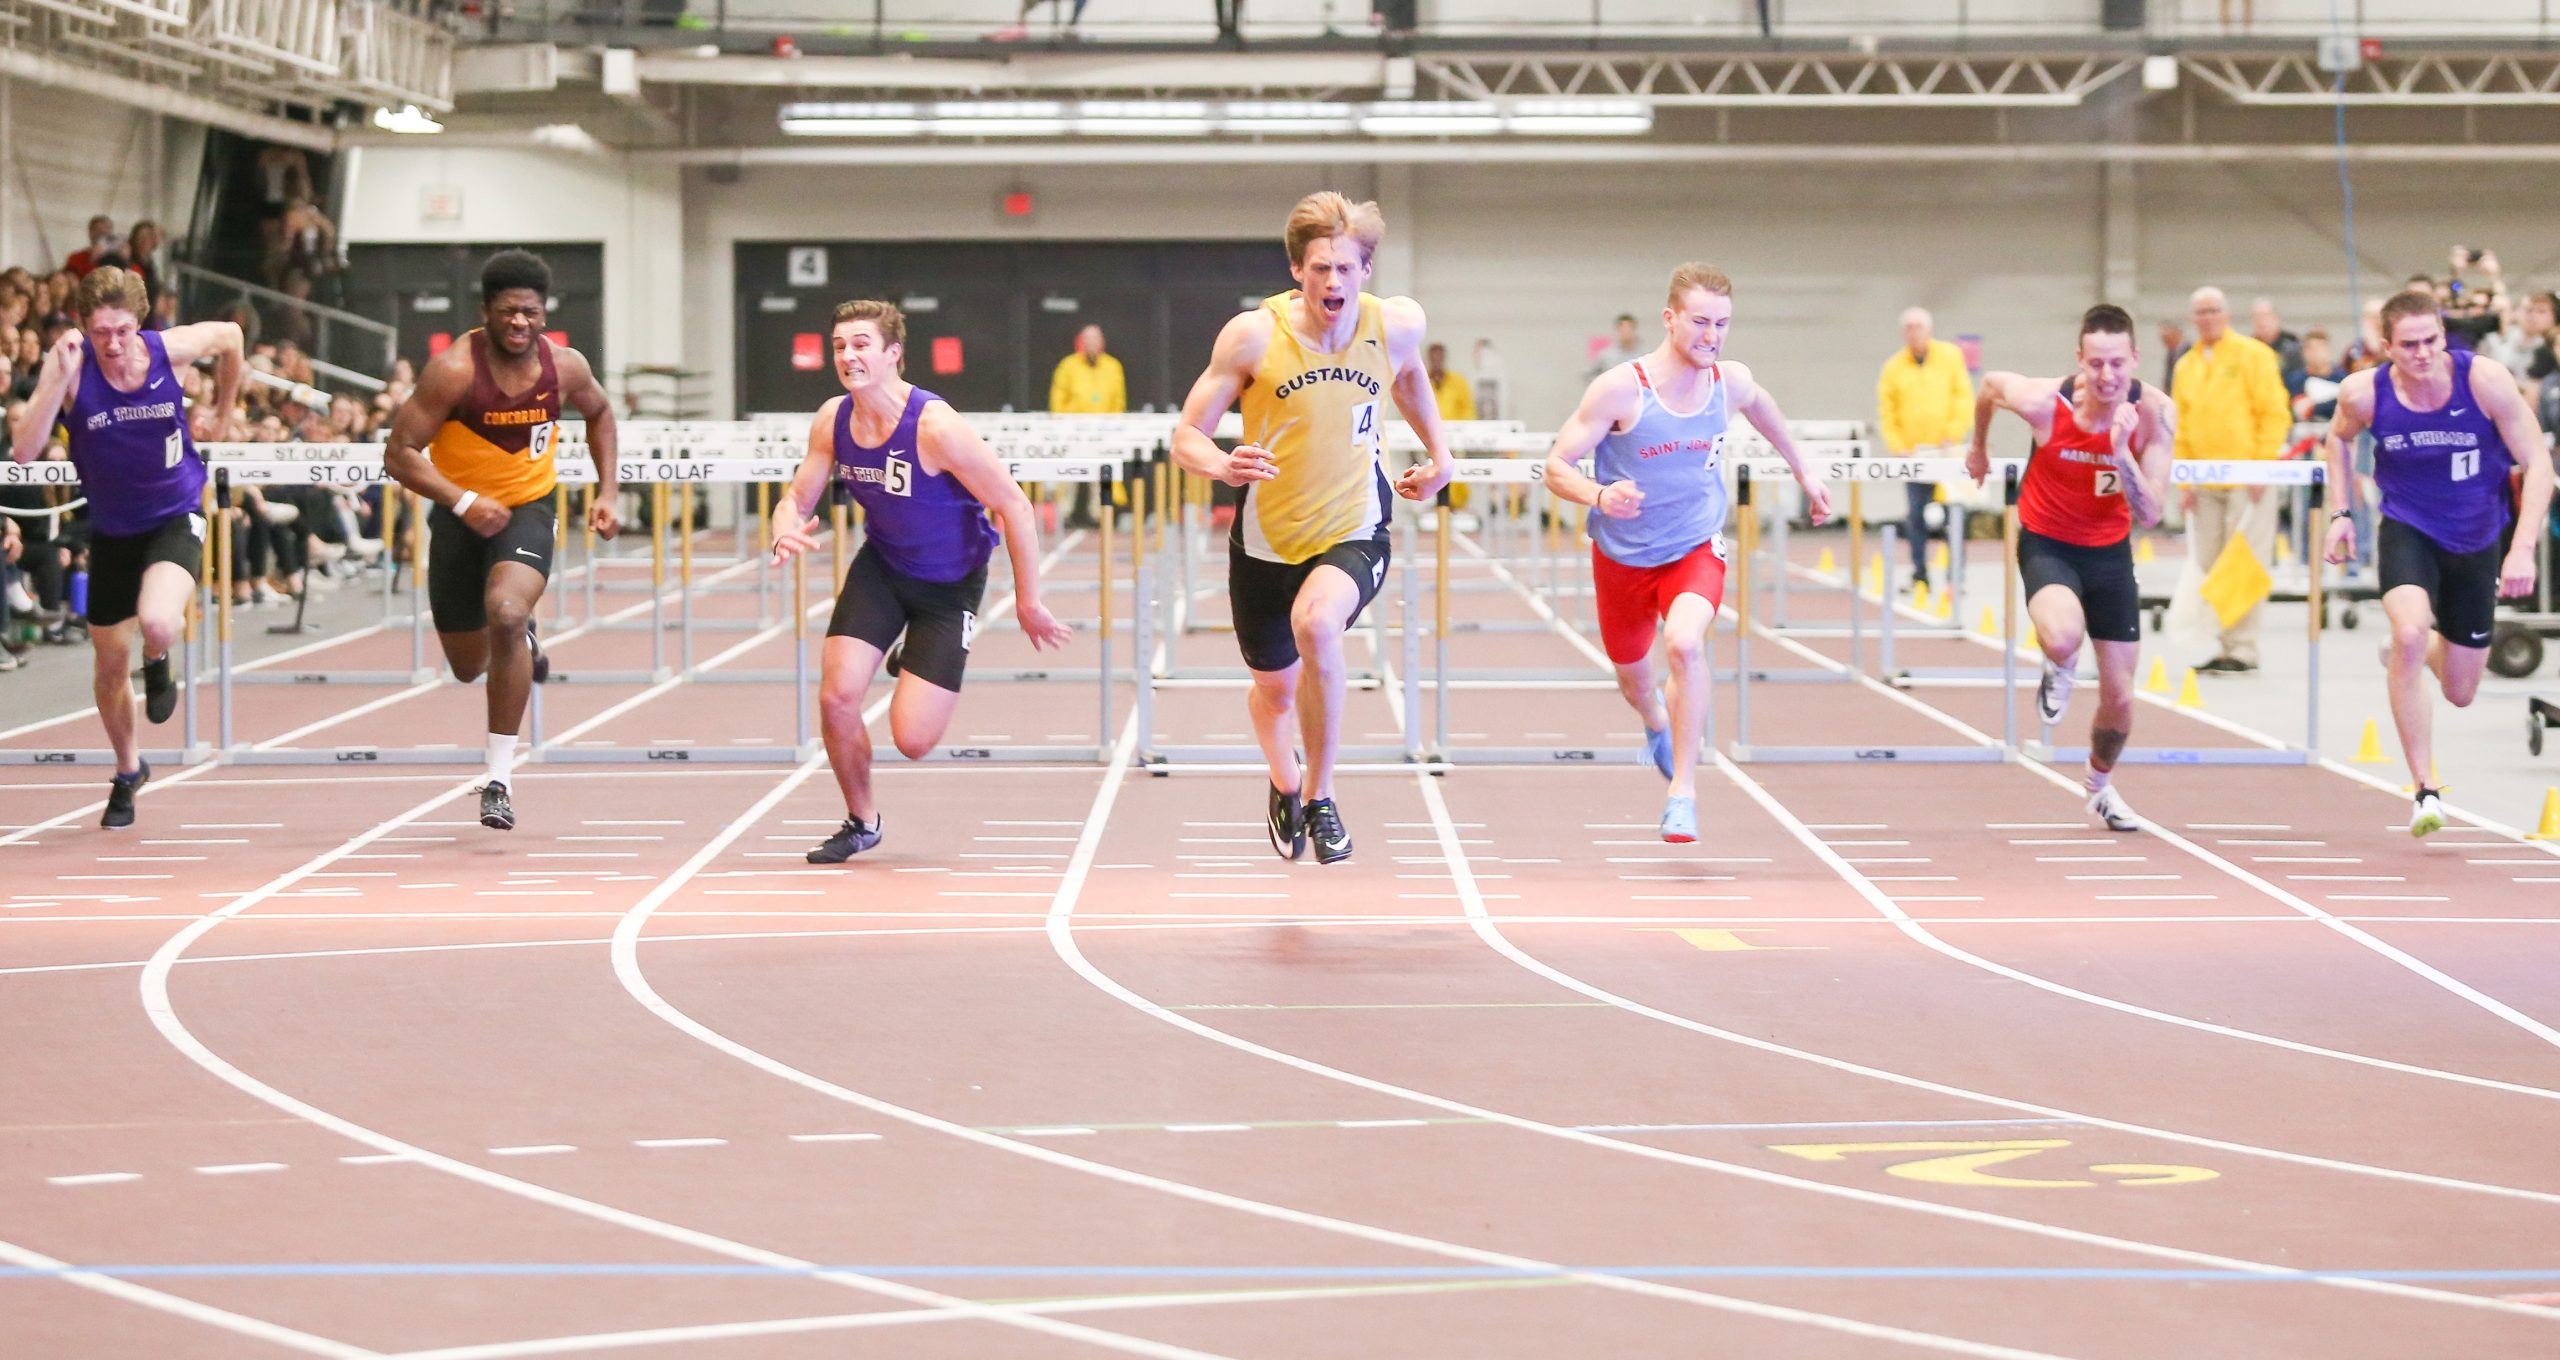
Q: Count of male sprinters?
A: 7